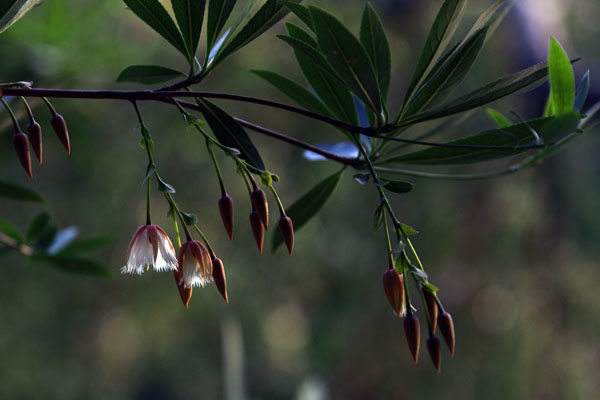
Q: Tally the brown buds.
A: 14